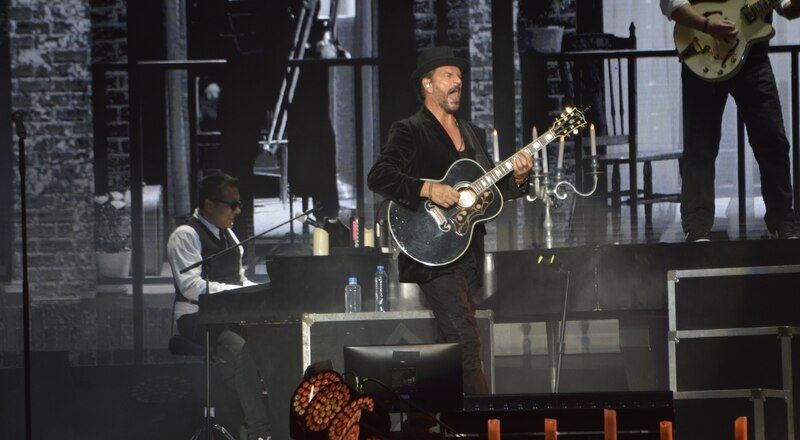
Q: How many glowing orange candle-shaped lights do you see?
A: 5